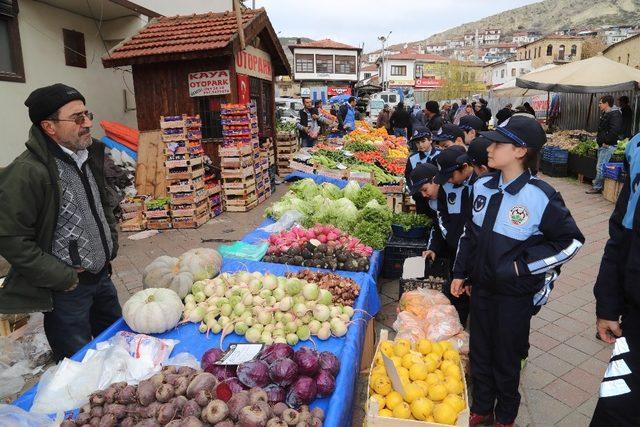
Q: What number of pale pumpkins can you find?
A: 3